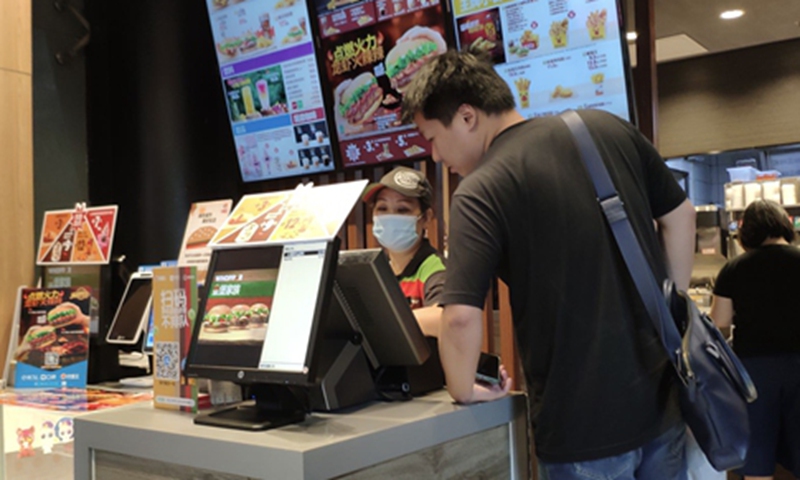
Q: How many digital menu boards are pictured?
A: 3